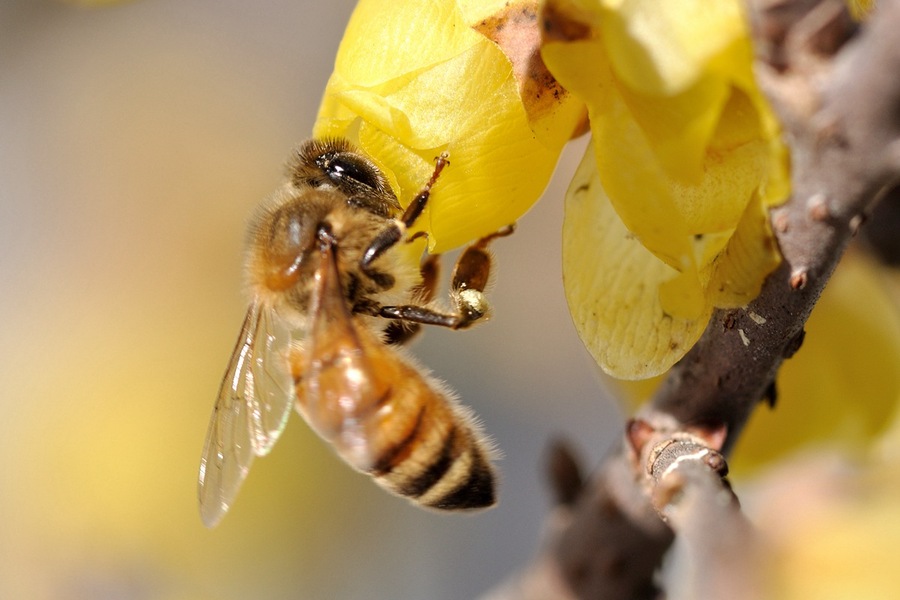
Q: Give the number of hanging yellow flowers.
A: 2